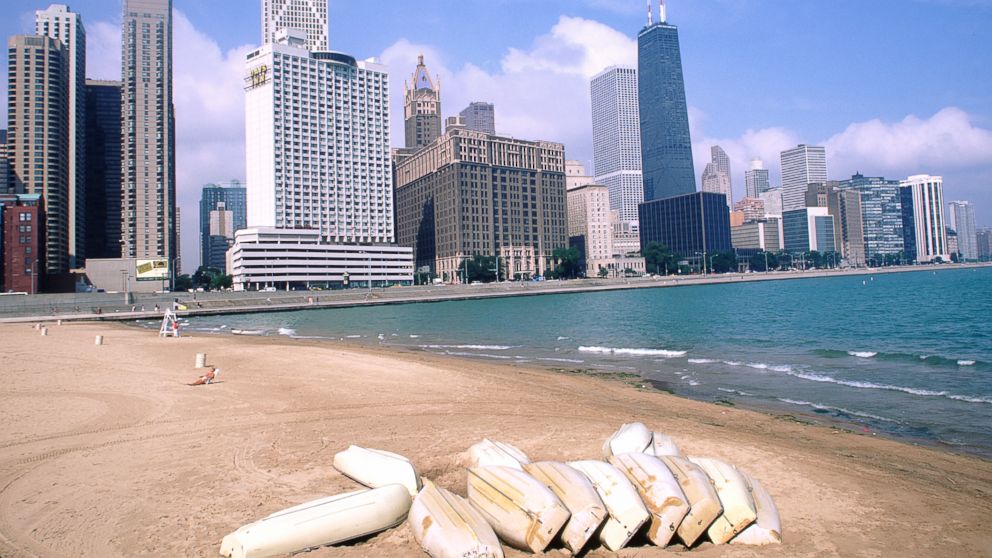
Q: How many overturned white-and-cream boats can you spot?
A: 13